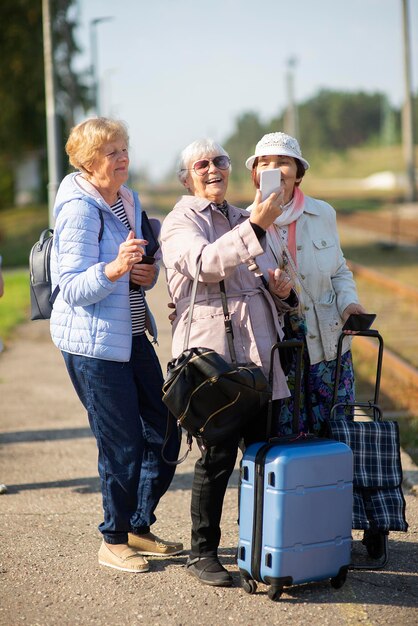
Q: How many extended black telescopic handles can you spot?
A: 2